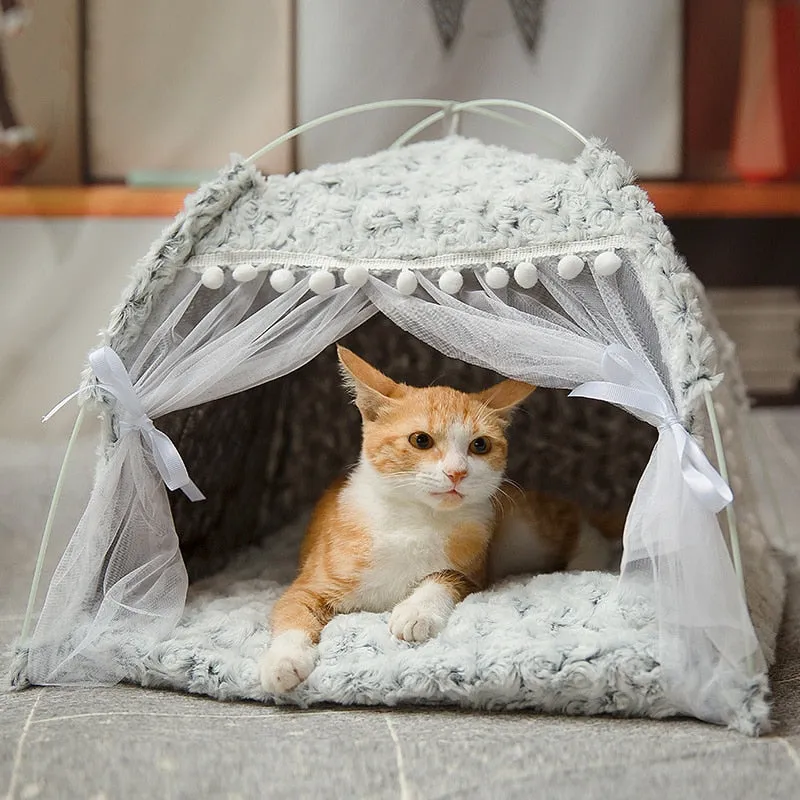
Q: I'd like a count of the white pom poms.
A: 11